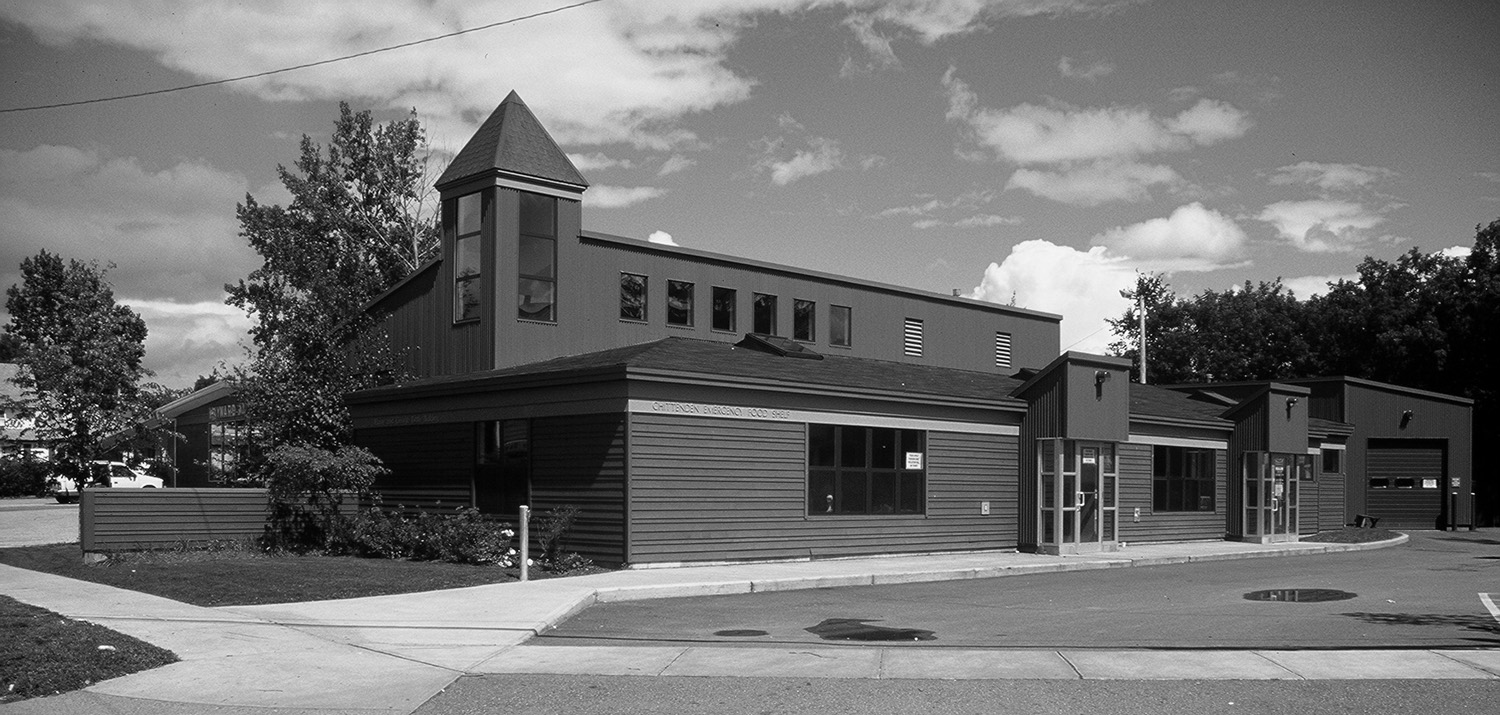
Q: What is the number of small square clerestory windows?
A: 6